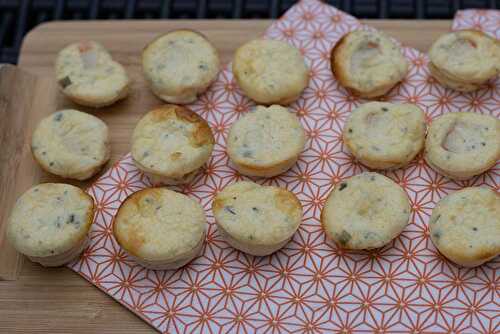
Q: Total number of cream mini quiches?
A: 15